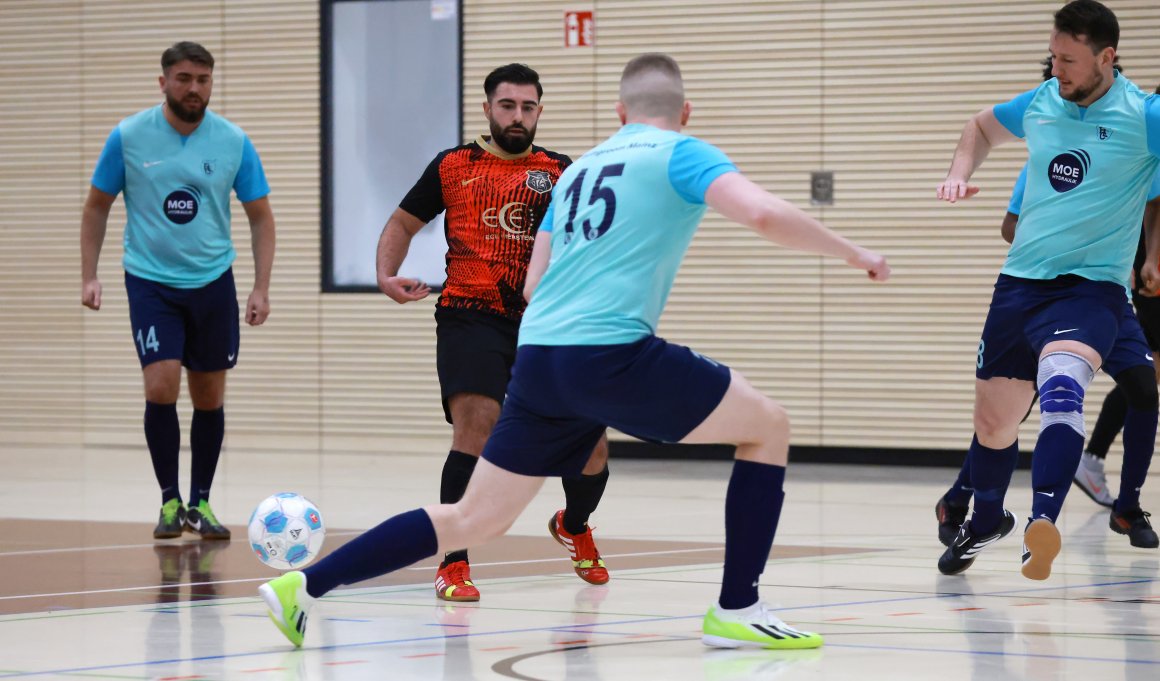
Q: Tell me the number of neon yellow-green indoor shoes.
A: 2